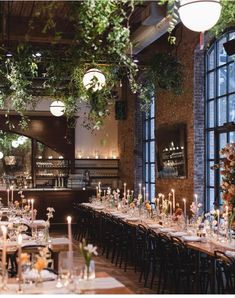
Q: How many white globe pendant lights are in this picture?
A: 3